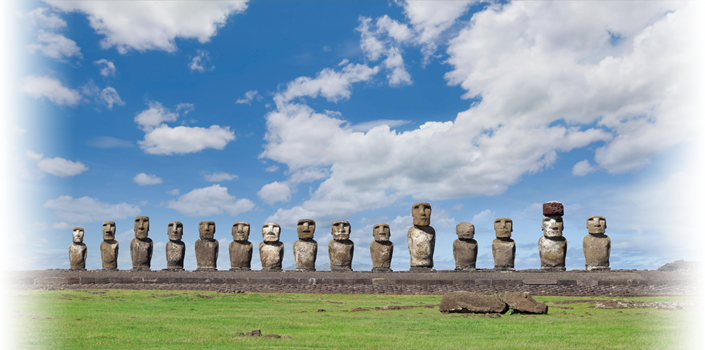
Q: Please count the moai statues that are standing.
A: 15